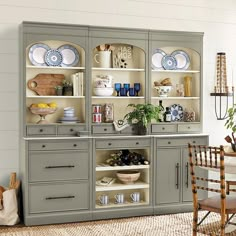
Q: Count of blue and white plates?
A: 7